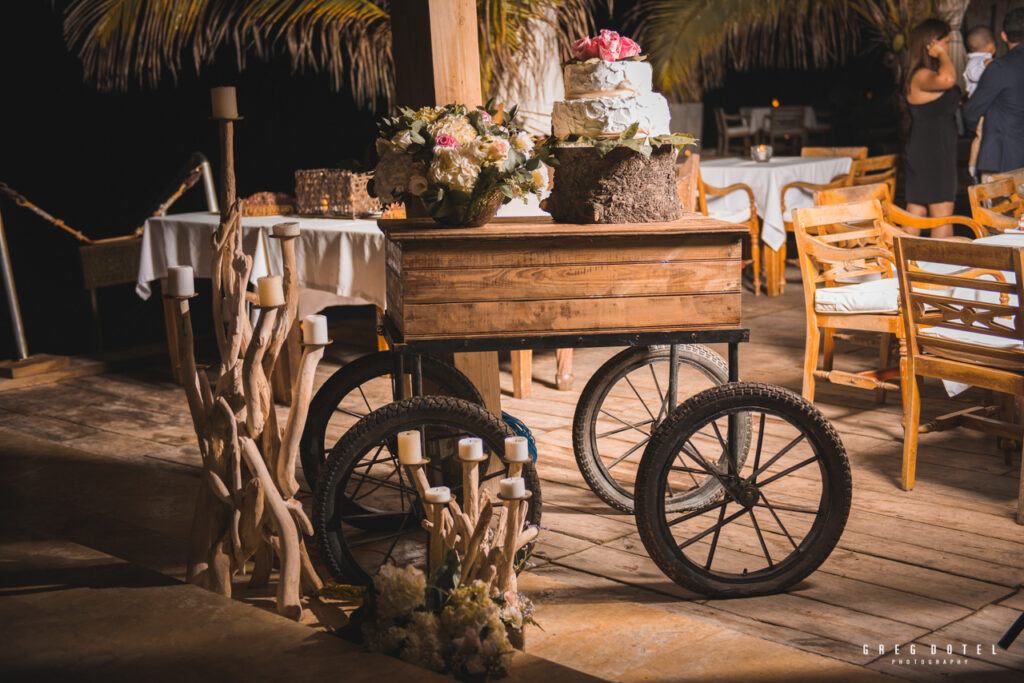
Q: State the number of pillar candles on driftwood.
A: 10